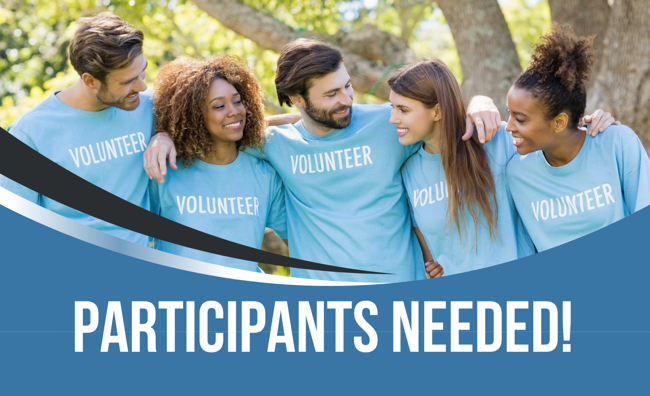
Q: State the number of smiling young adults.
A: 5